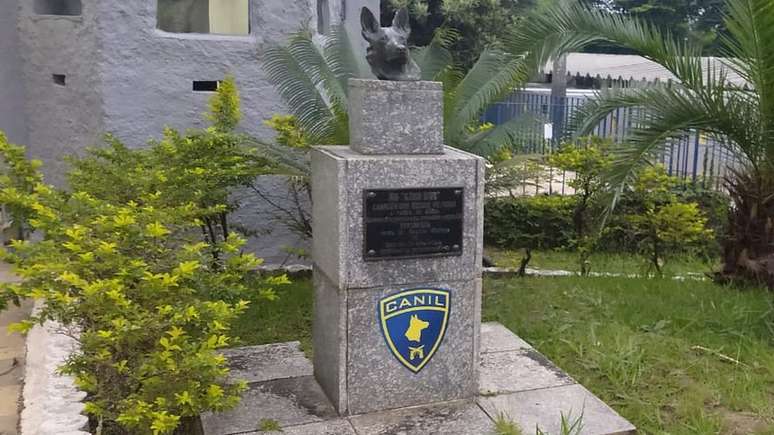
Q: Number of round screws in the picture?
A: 4